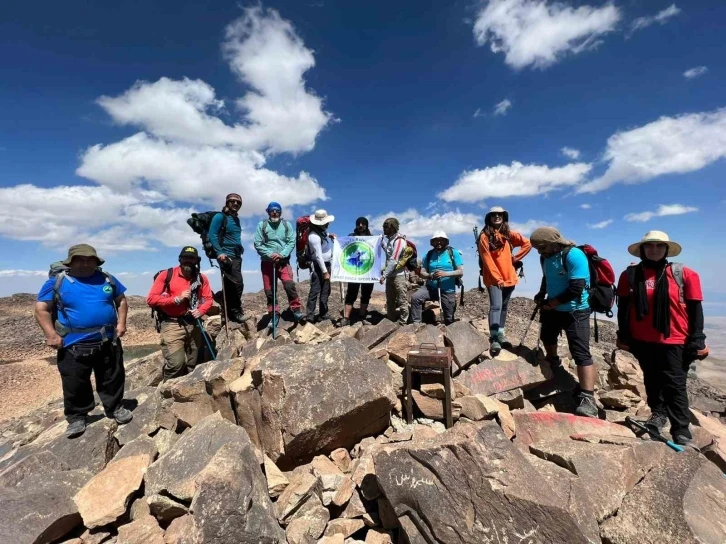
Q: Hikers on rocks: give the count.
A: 11